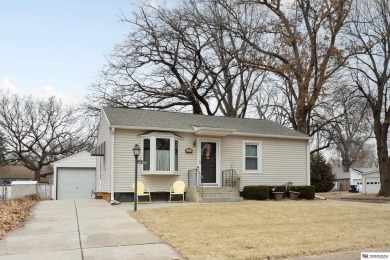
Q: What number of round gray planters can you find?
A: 2